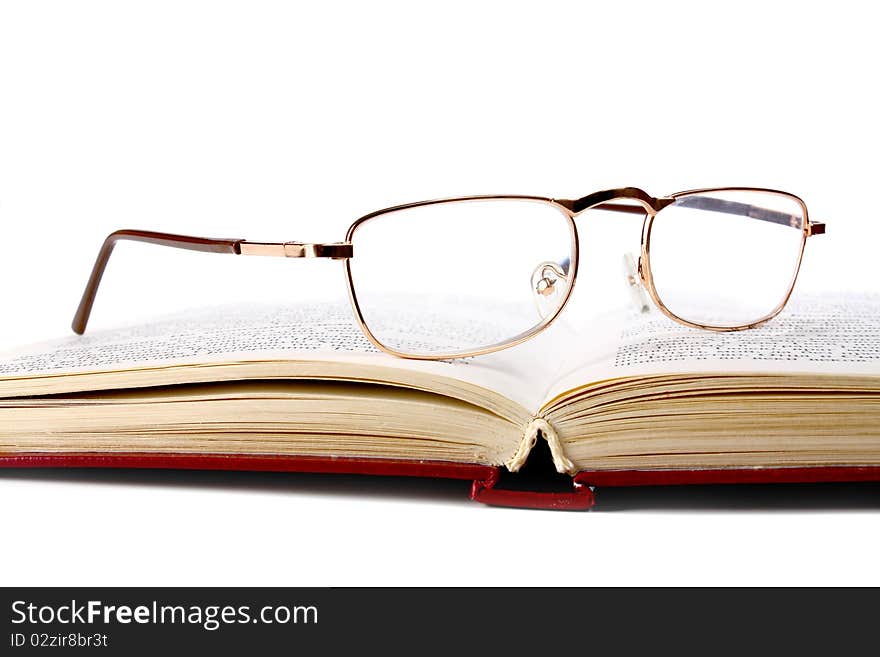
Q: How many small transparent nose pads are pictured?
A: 2